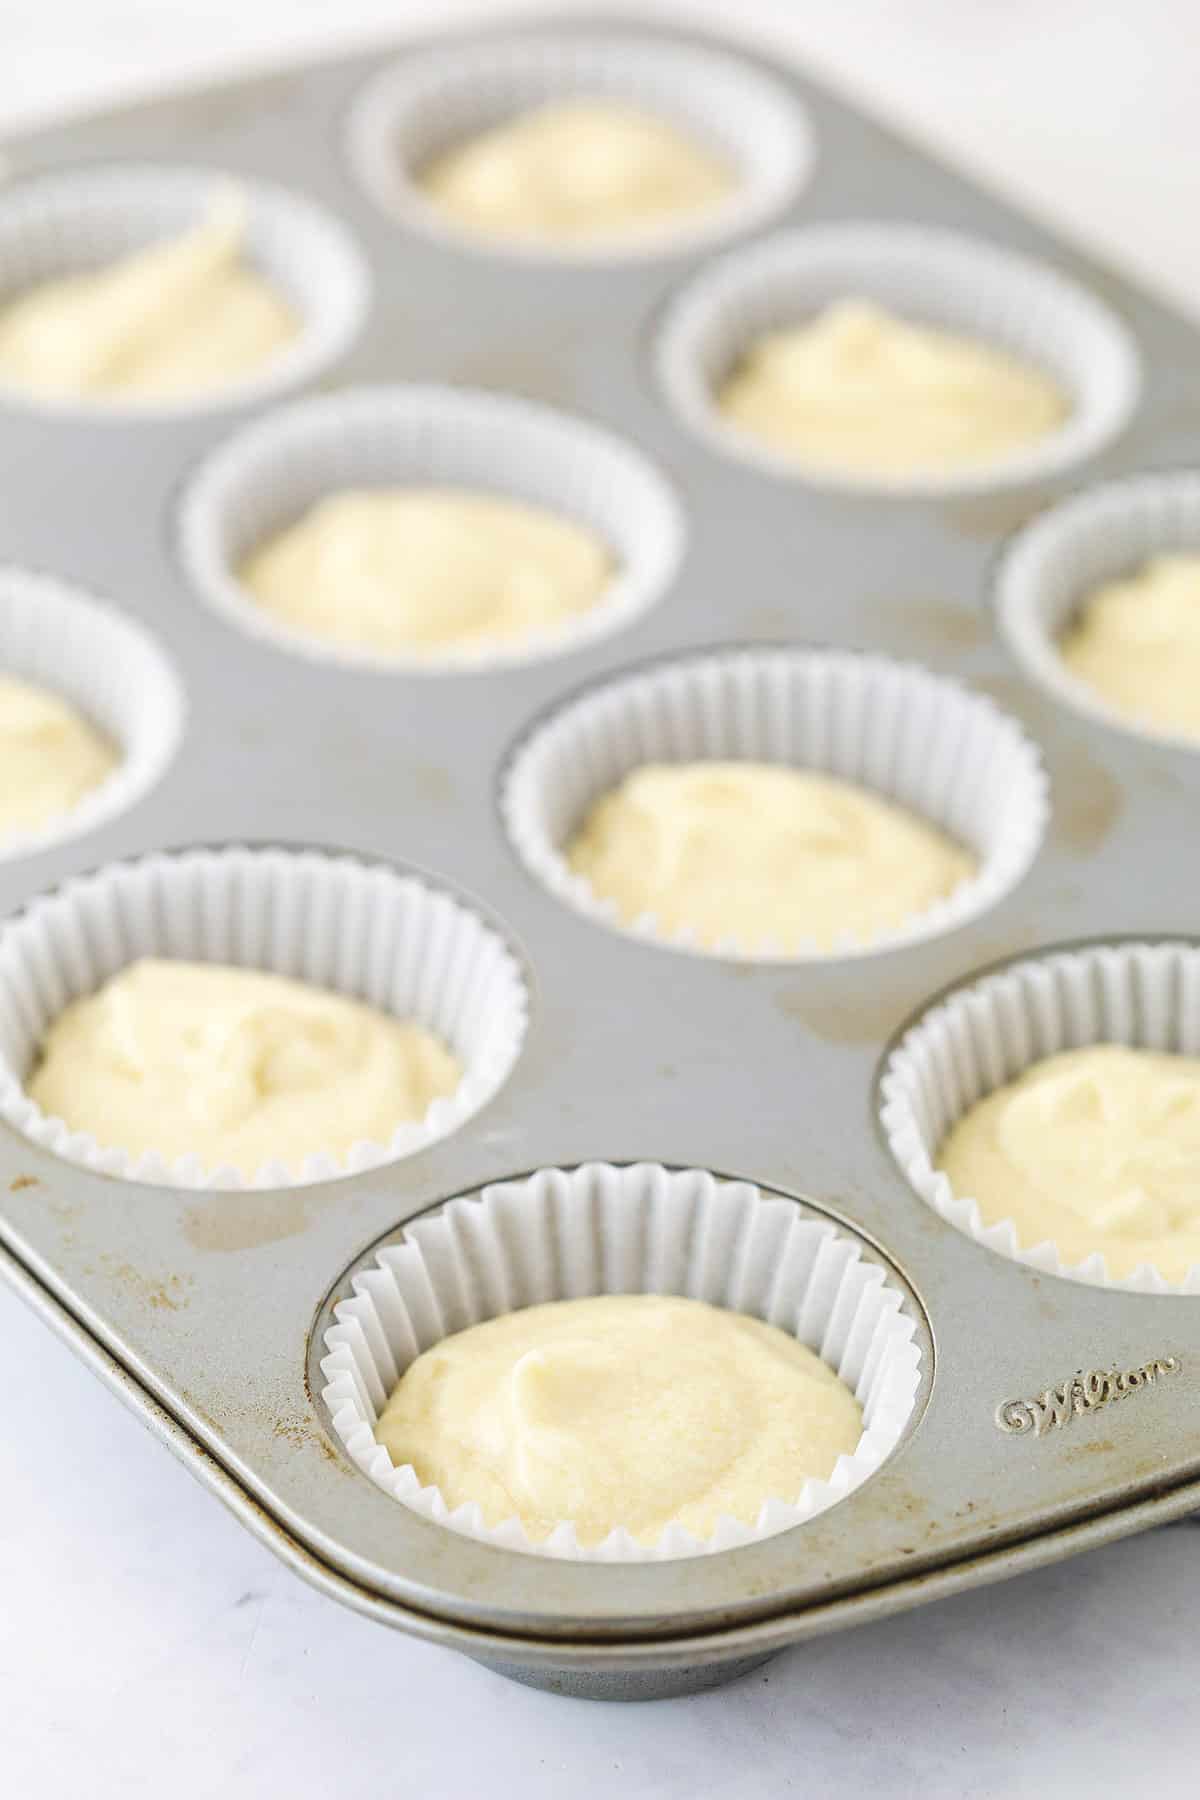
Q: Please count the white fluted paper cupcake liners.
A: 10